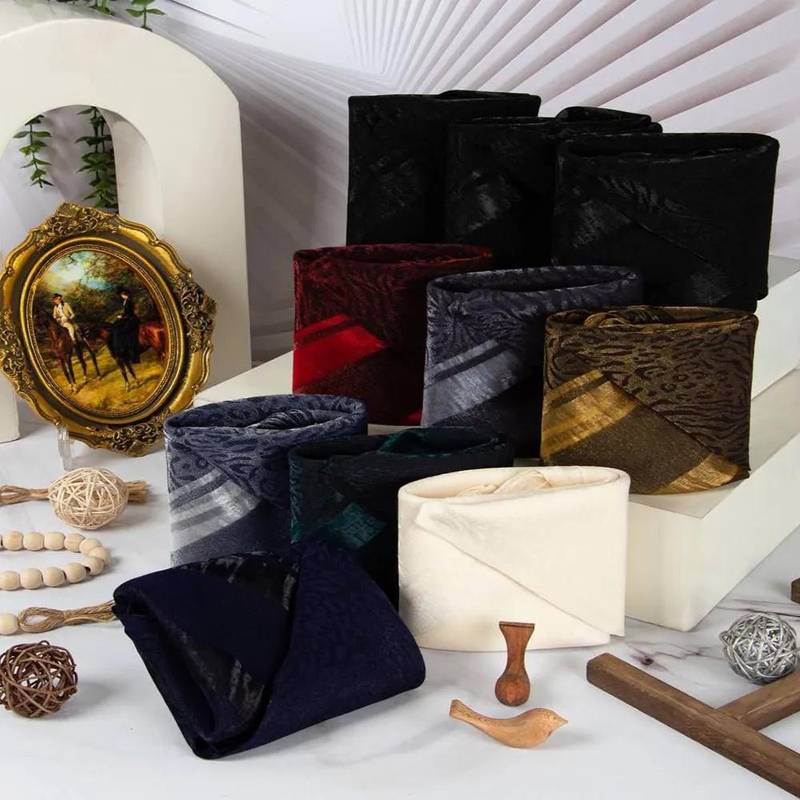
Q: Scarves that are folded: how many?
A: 10